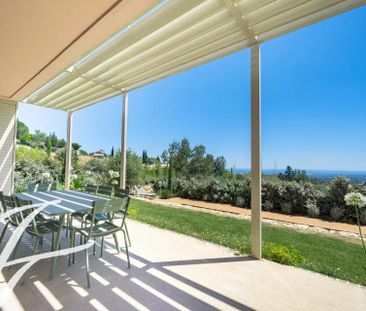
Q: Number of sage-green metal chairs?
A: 6